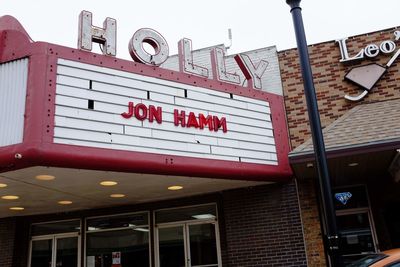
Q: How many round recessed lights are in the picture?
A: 8